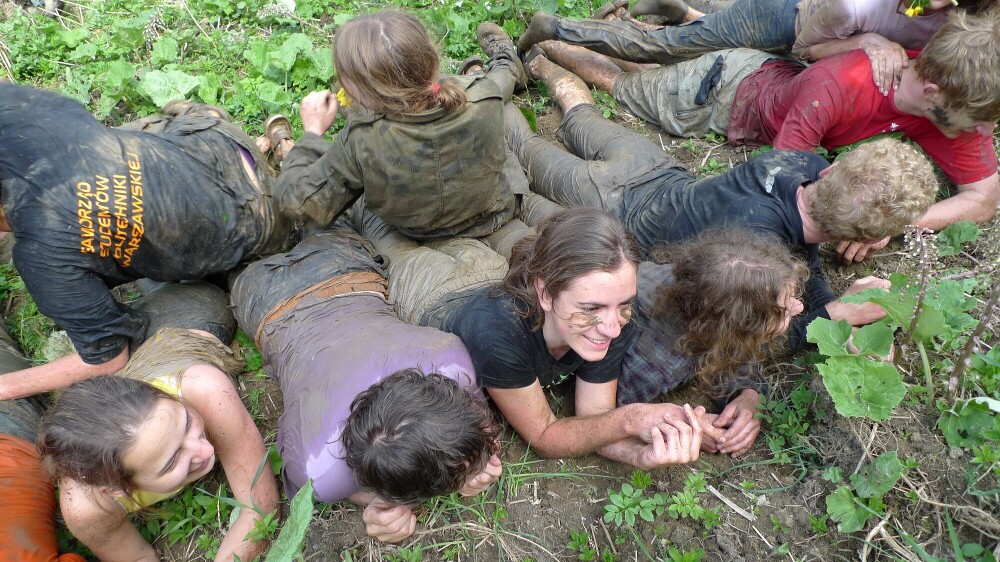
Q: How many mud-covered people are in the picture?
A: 10